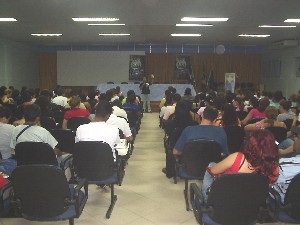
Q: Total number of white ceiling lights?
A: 11